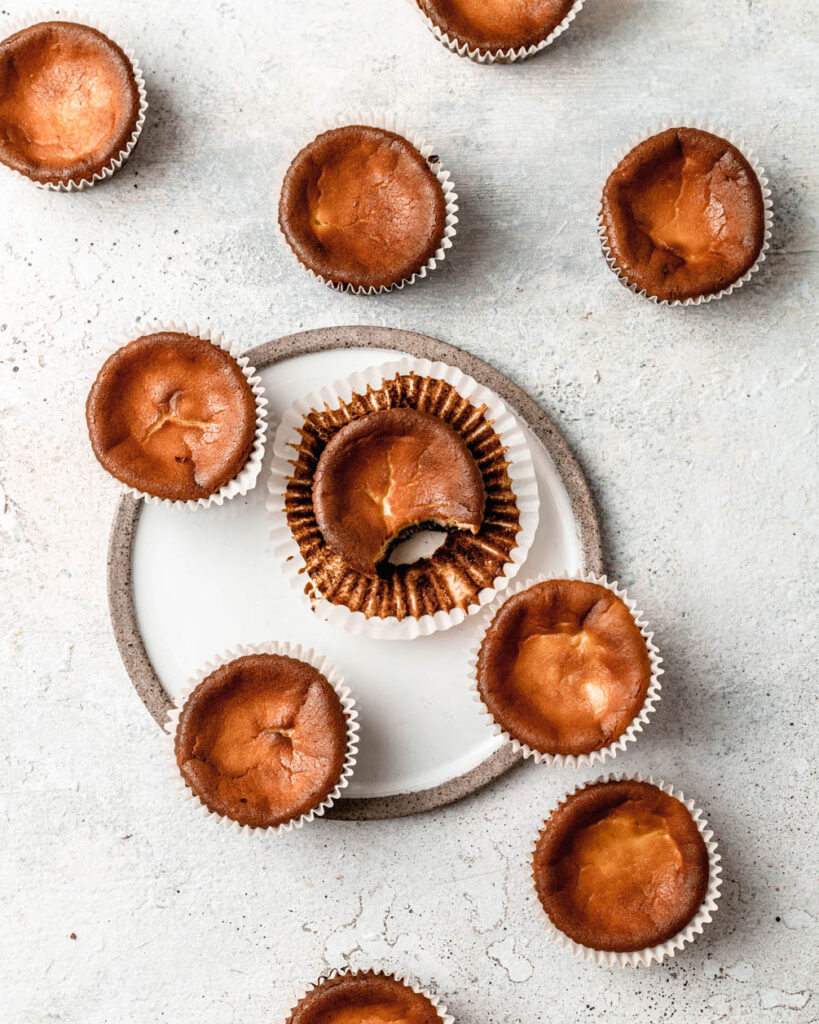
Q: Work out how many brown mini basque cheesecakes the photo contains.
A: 10